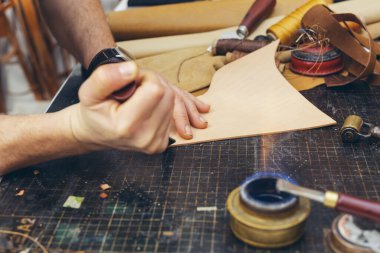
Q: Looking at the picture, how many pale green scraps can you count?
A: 1